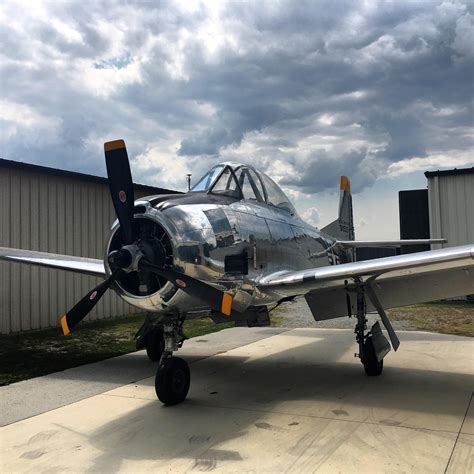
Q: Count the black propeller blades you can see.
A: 3